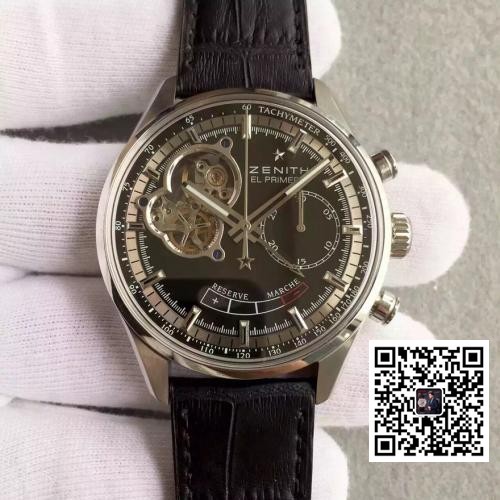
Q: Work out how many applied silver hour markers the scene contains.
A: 12